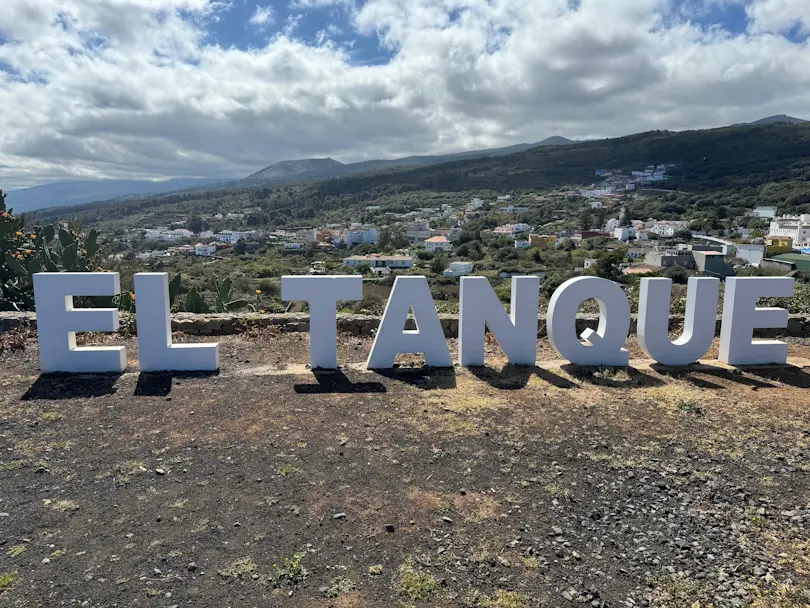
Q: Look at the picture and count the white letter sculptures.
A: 8